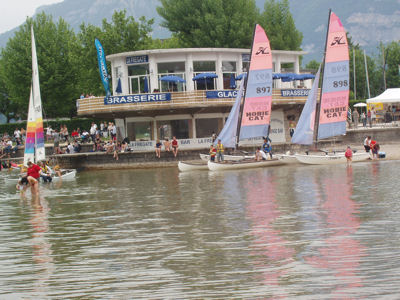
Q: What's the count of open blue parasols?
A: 5